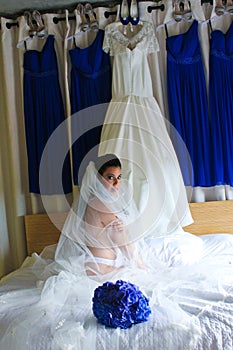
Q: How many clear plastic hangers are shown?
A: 4